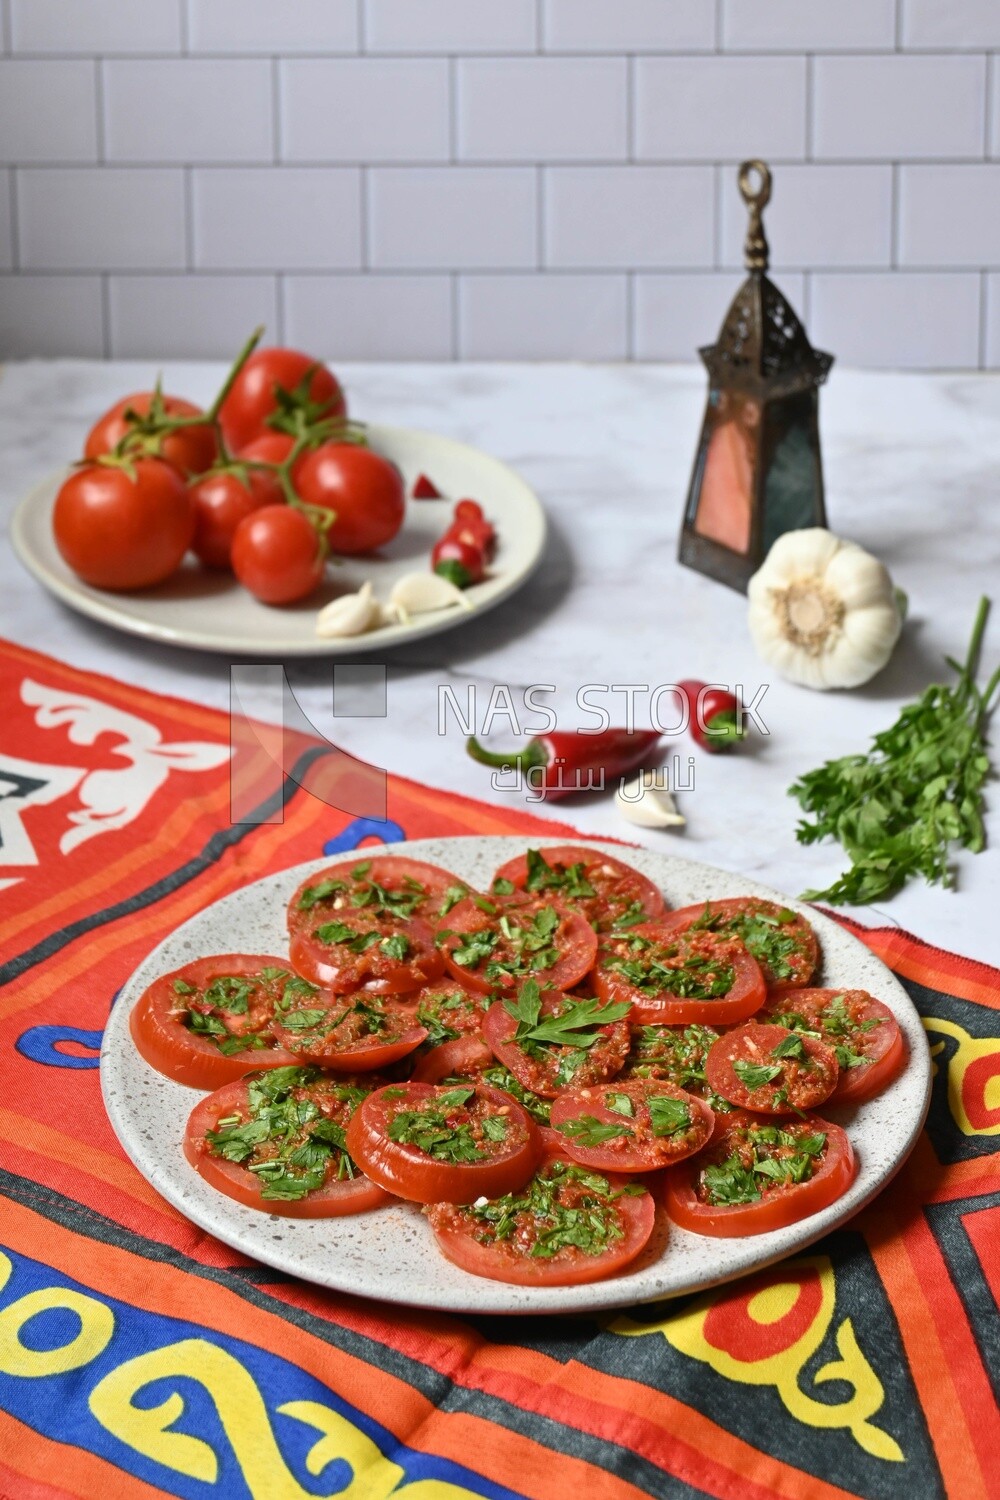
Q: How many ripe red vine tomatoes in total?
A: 7